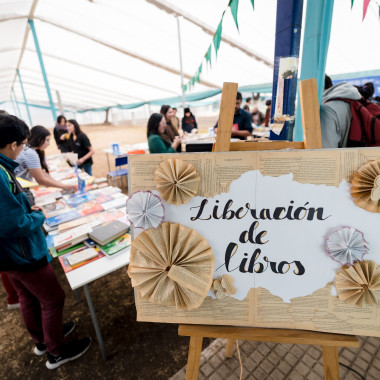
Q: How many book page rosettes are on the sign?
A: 6